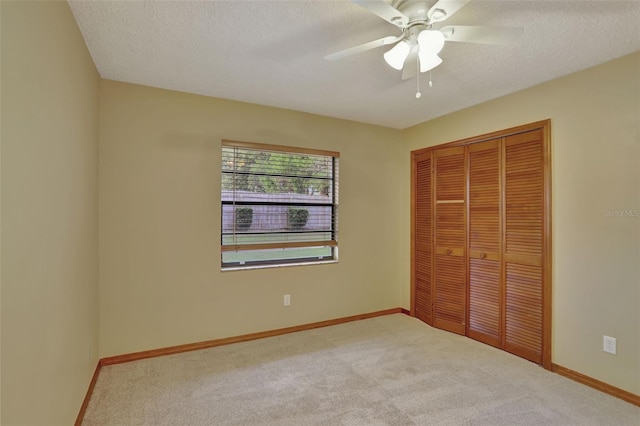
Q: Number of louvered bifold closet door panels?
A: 4